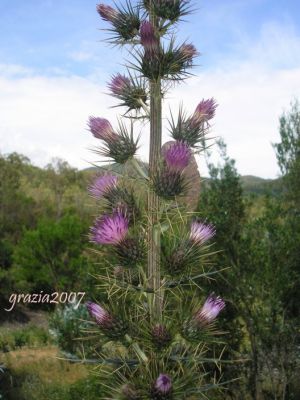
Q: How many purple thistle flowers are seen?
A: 13